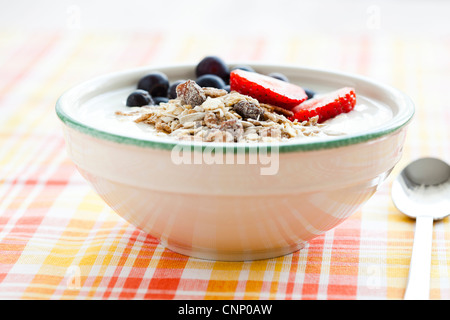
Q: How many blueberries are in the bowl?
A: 10